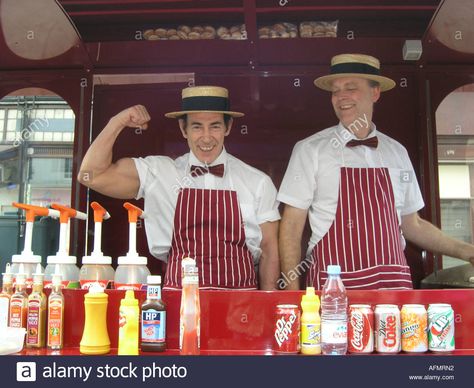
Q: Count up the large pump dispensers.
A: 4